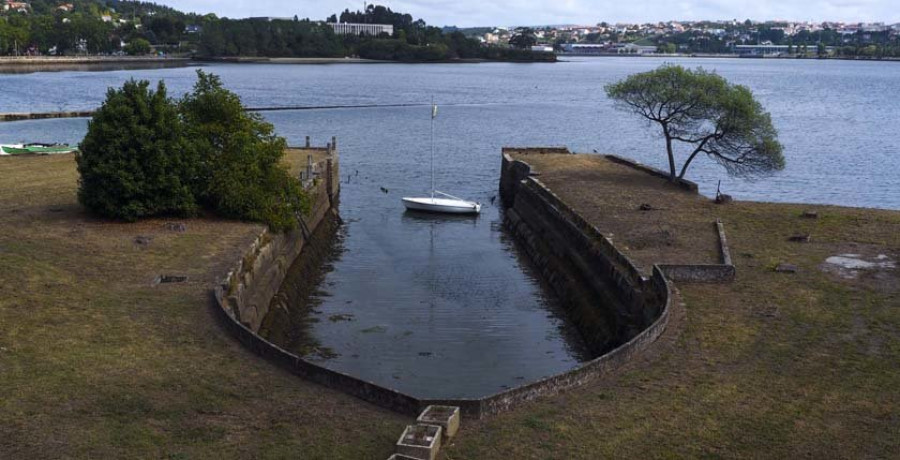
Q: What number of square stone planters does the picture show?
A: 3